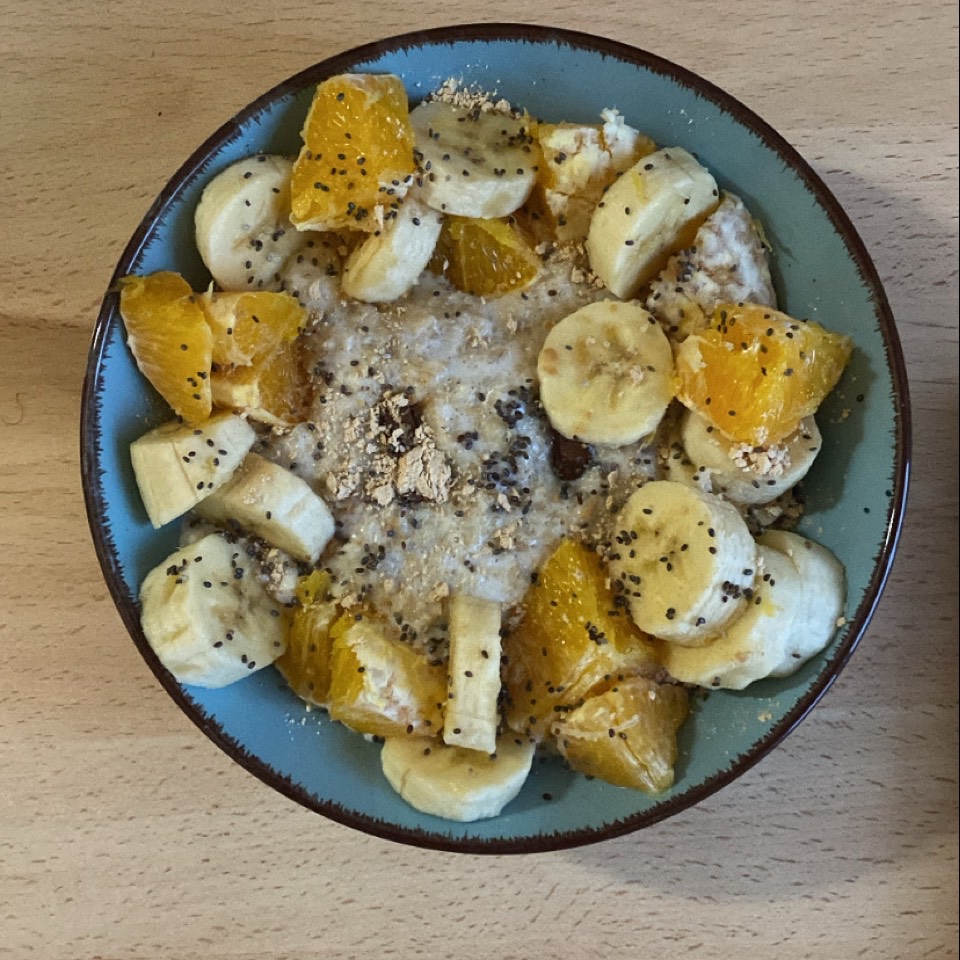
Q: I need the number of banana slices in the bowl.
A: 14